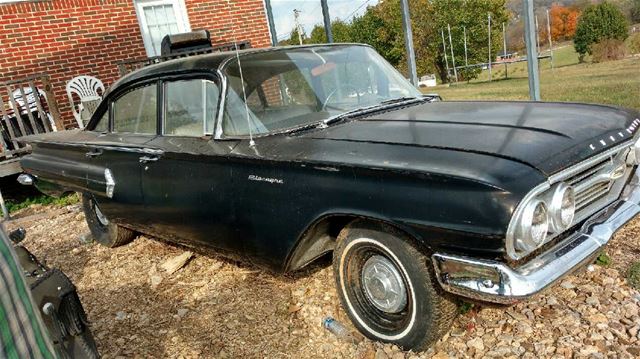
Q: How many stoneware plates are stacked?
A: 0